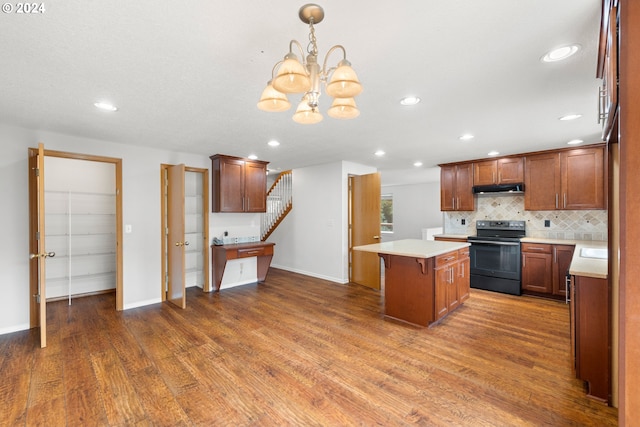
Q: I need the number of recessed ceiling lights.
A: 11